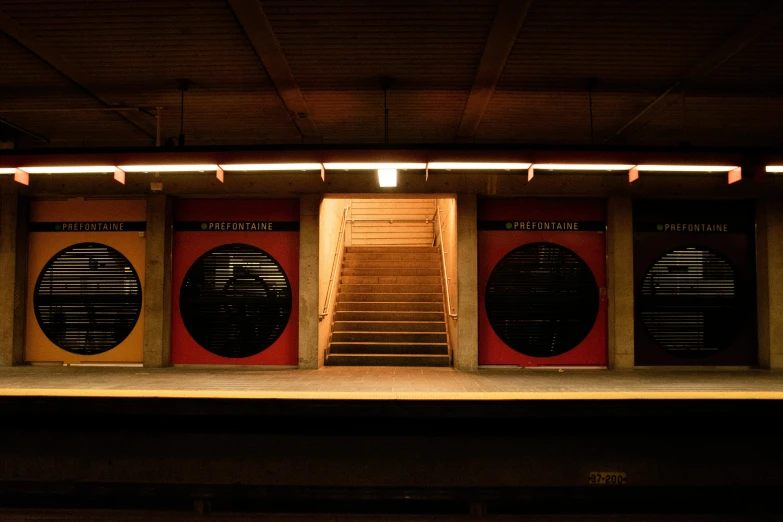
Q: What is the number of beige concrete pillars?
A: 6